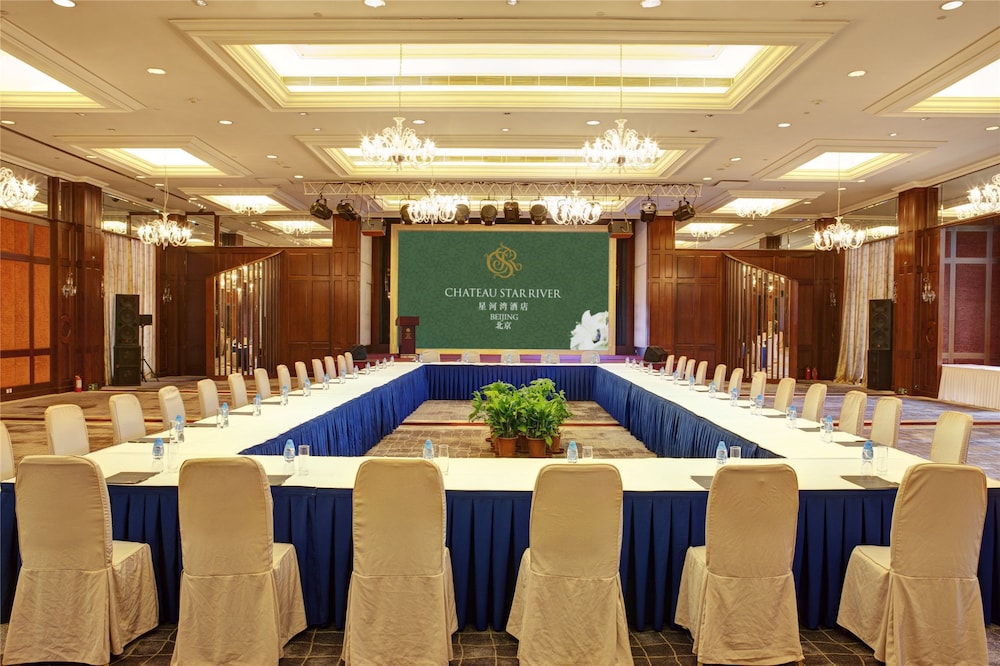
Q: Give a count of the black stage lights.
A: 9